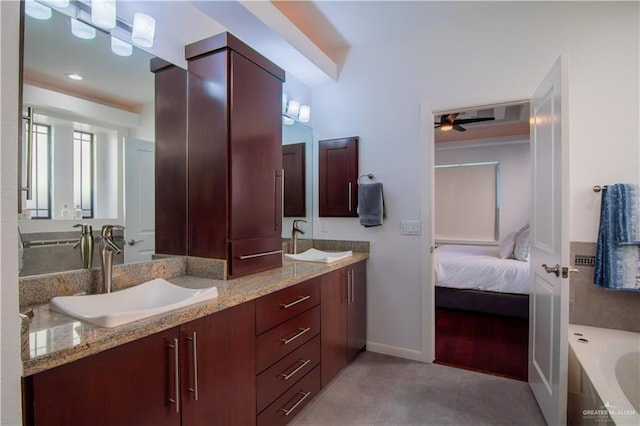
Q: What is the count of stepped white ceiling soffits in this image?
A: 1